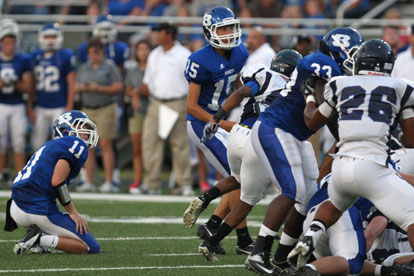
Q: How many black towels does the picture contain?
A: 1